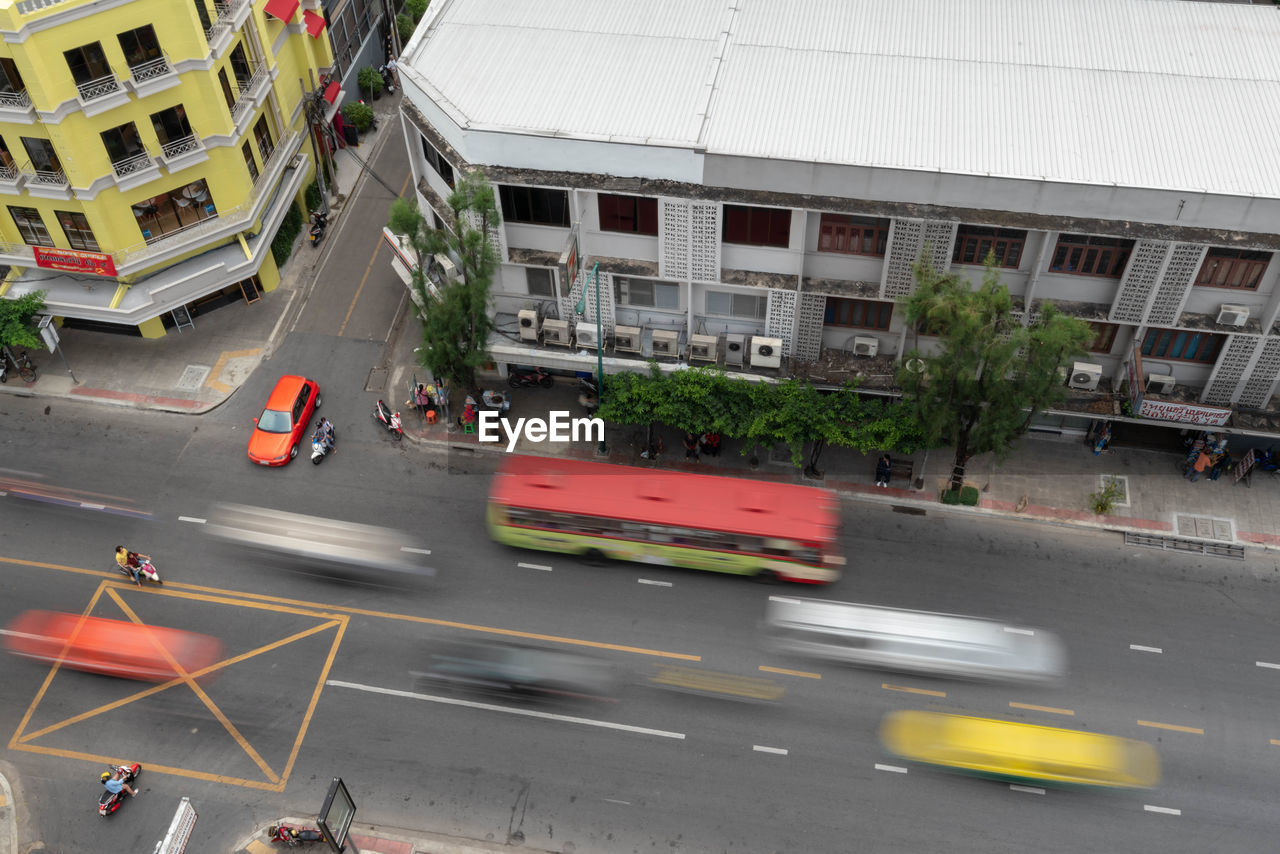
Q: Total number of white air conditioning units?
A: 12